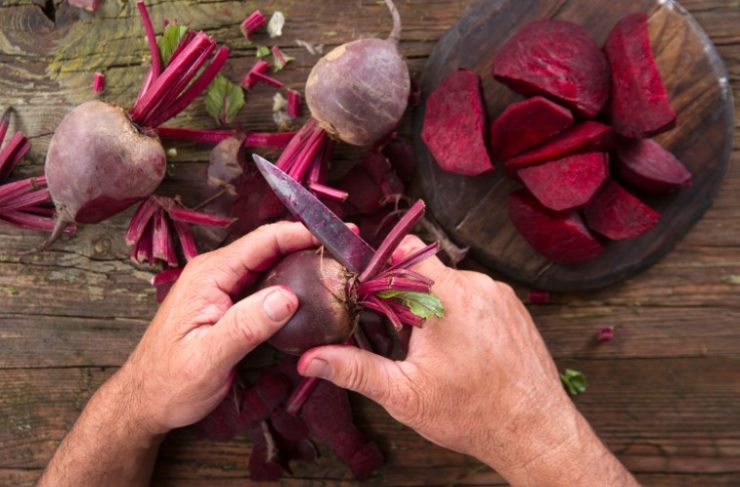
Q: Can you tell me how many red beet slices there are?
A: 9